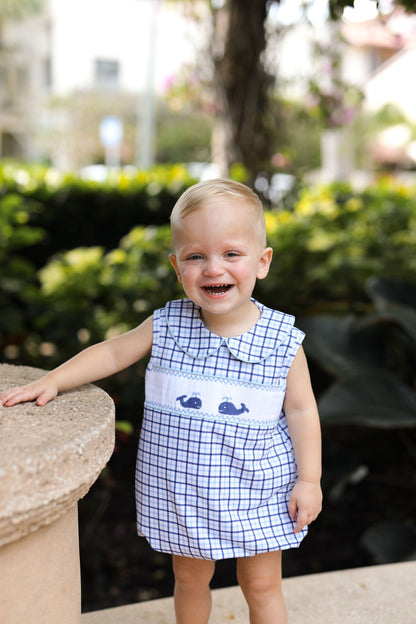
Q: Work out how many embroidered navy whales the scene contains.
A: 2